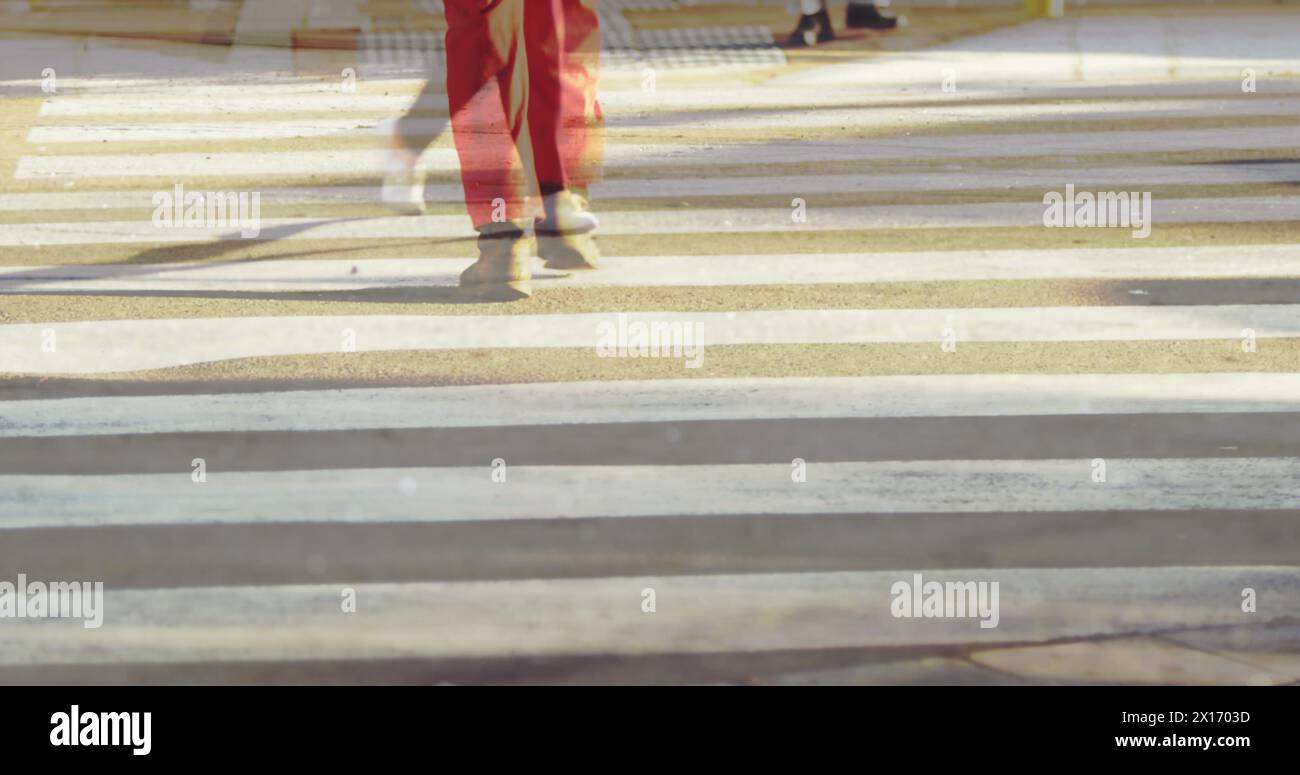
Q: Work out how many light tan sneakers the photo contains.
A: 2